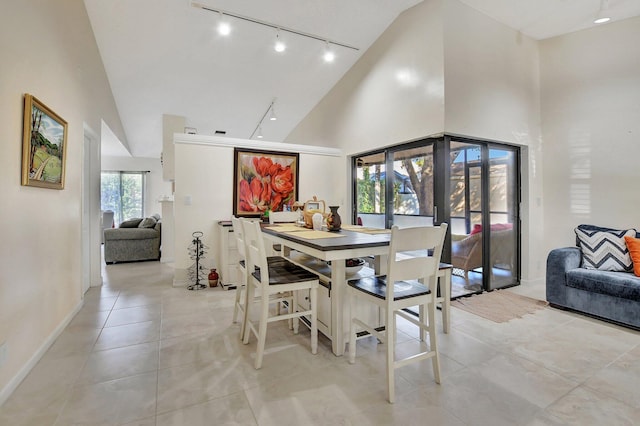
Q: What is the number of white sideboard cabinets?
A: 1